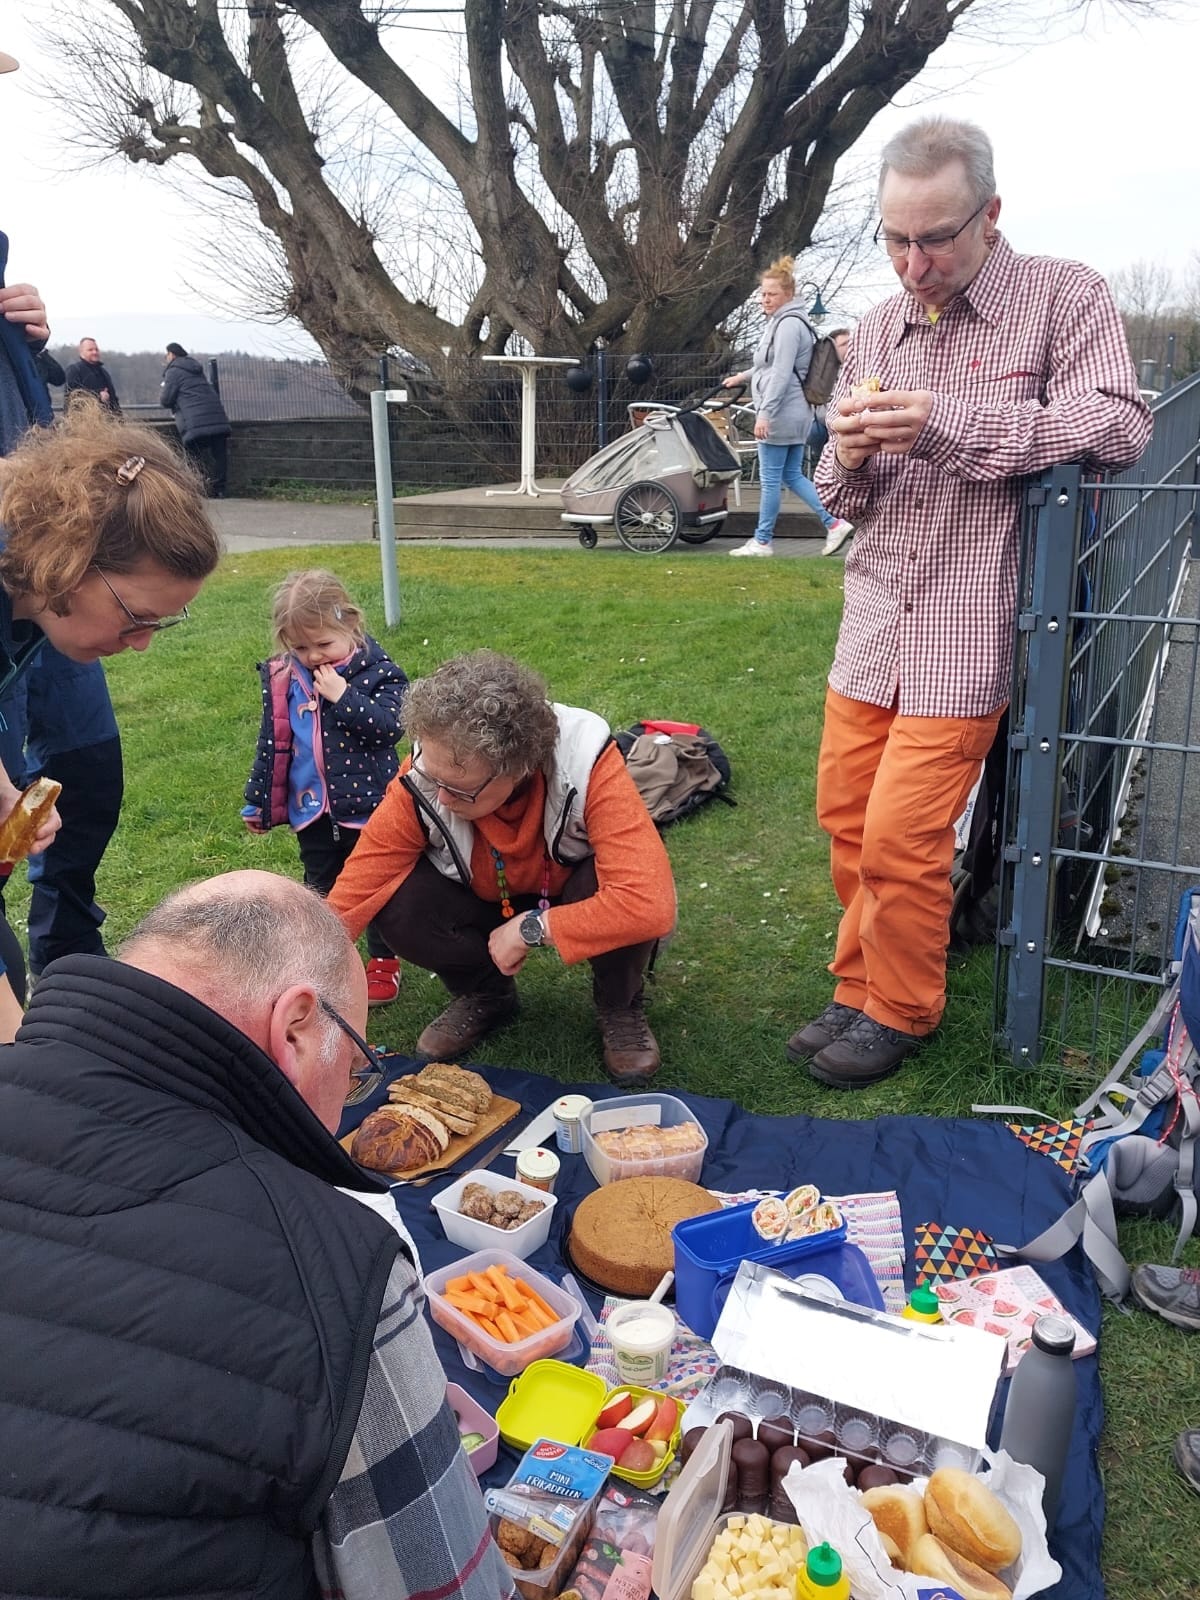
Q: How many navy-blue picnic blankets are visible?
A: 1